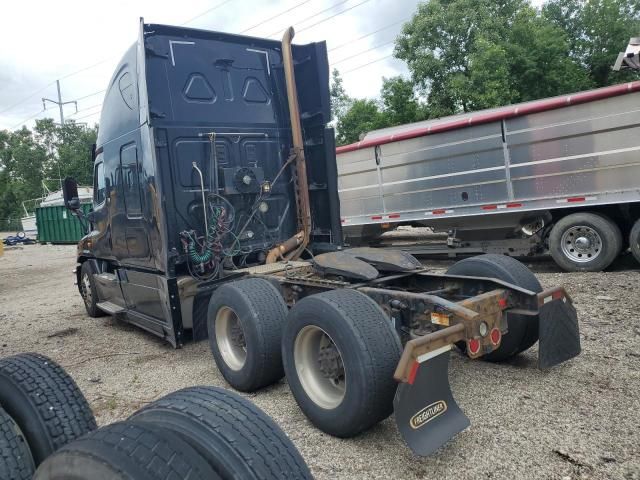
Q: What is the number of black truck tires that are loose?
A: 4